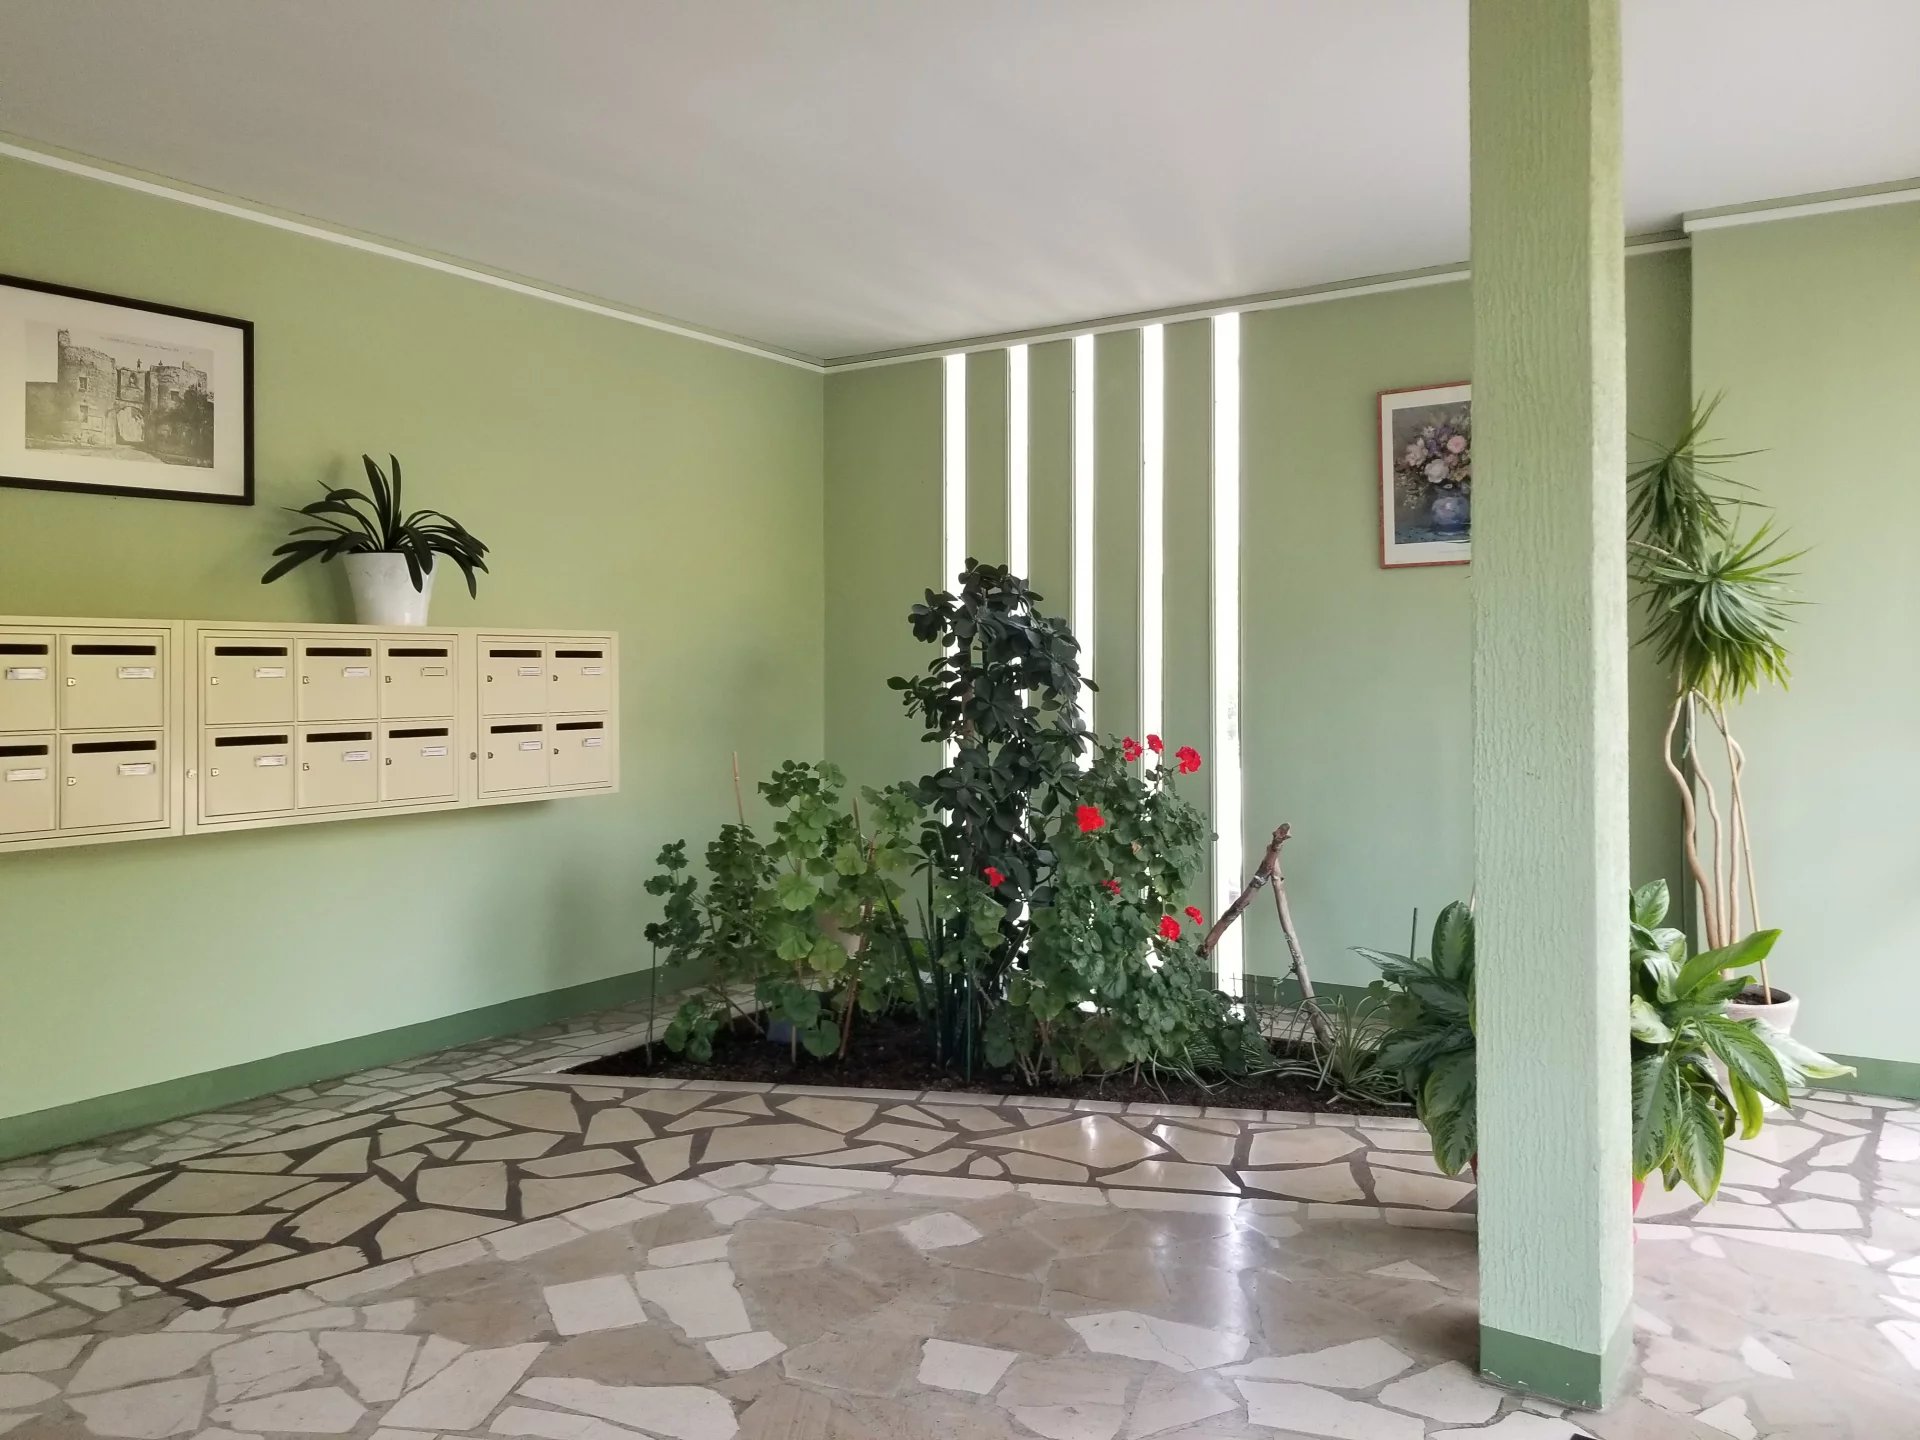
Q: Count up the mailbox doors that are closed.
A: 14